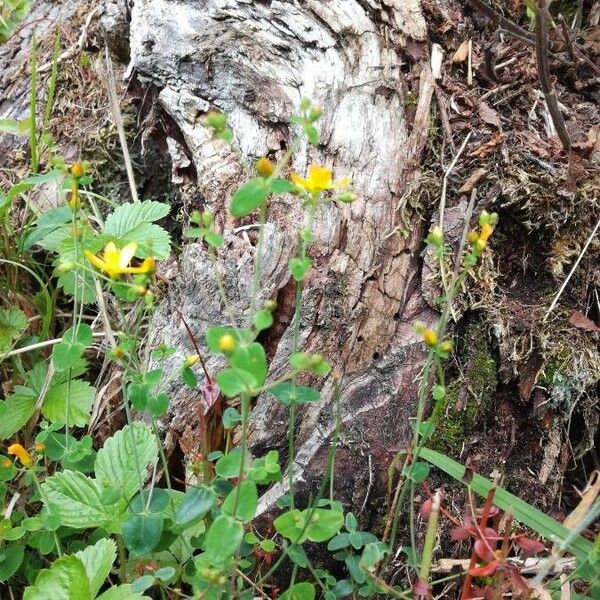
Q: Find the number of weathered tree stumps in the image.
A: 1